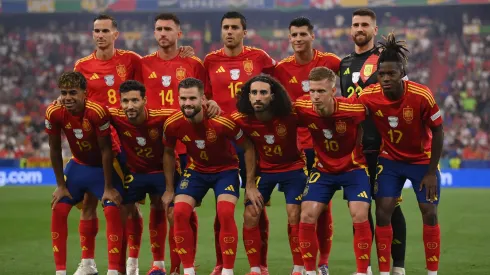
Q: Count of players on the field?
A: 11